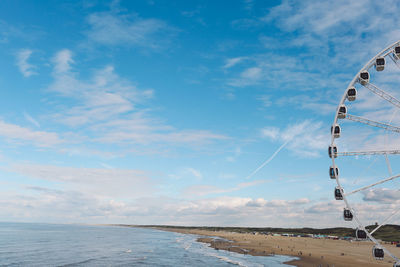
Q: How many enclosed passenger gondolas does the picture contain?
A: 13